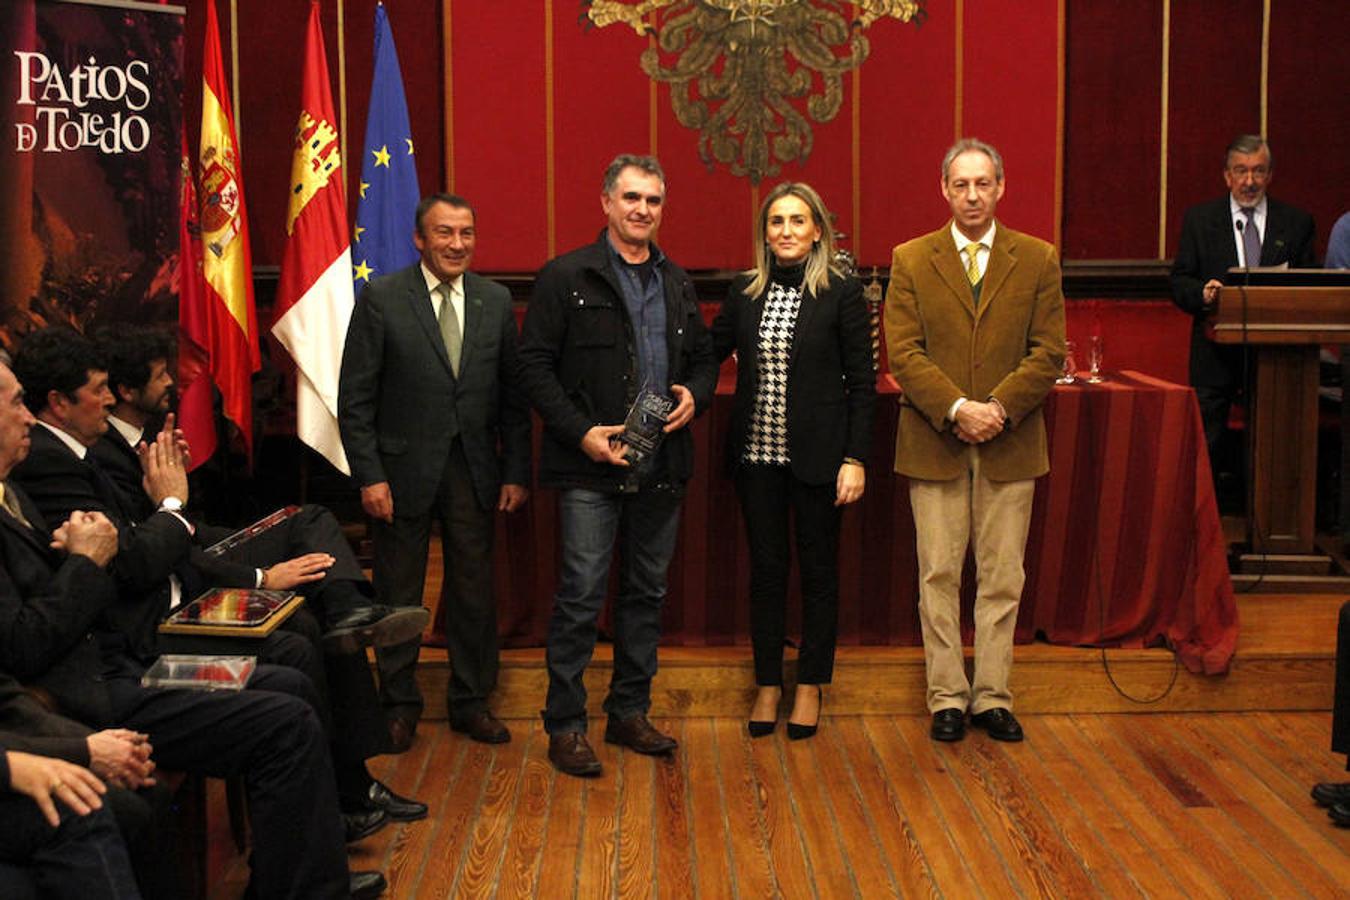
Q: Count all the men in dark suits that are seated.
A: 3